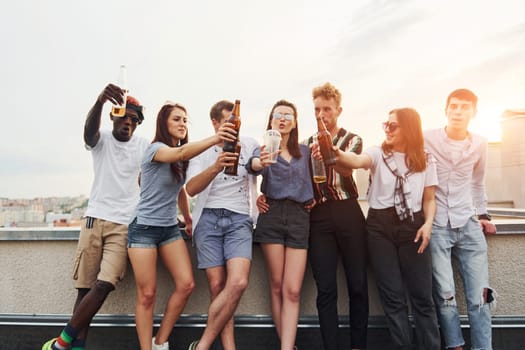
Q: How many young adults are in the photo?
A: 7